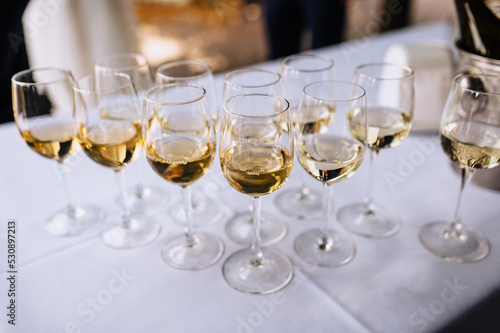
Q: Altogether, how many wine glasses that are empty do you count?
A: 0